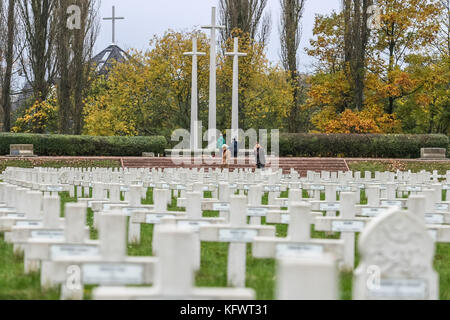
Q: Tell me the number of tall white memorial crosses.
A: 3